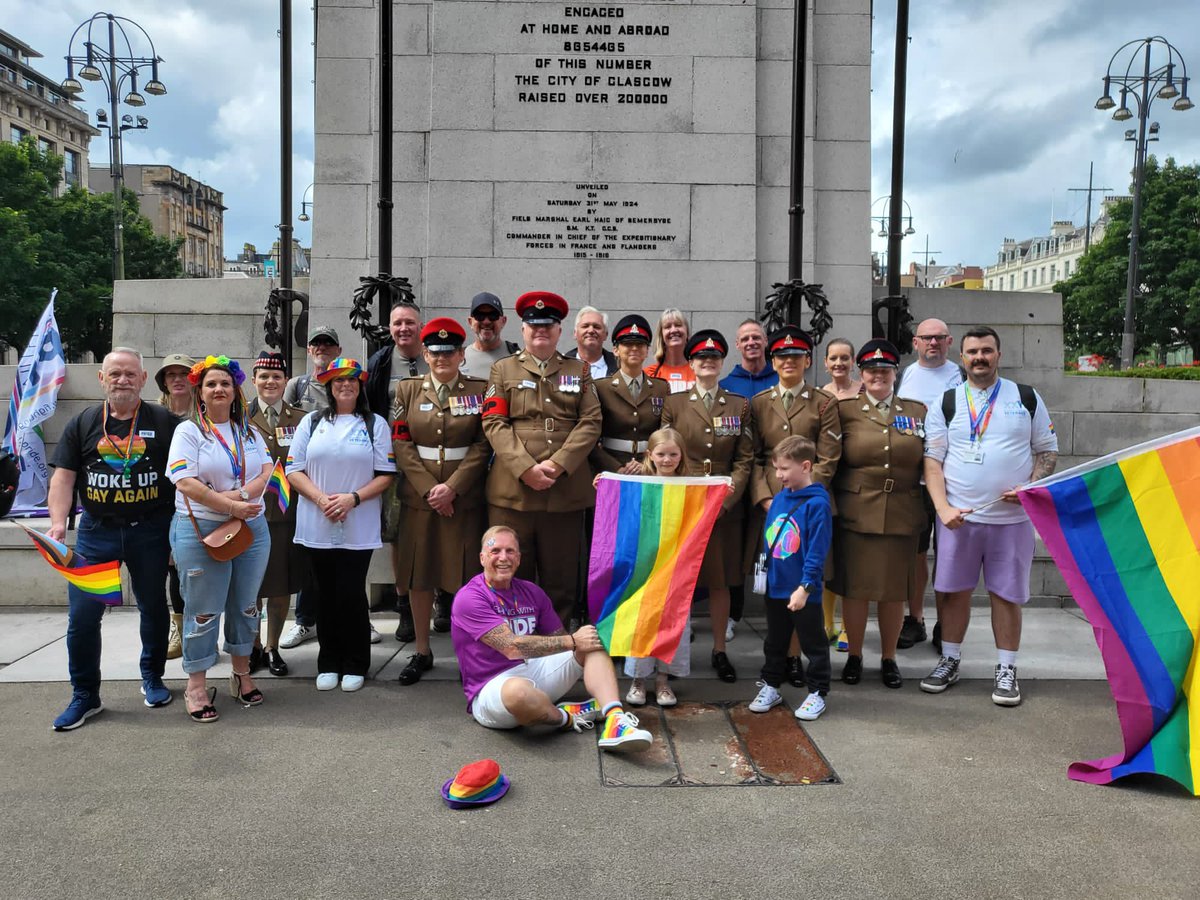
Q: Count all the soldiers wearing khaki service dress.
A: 7